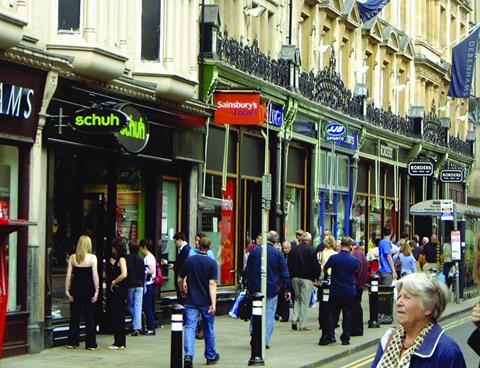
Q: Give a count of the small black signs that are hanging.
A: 2